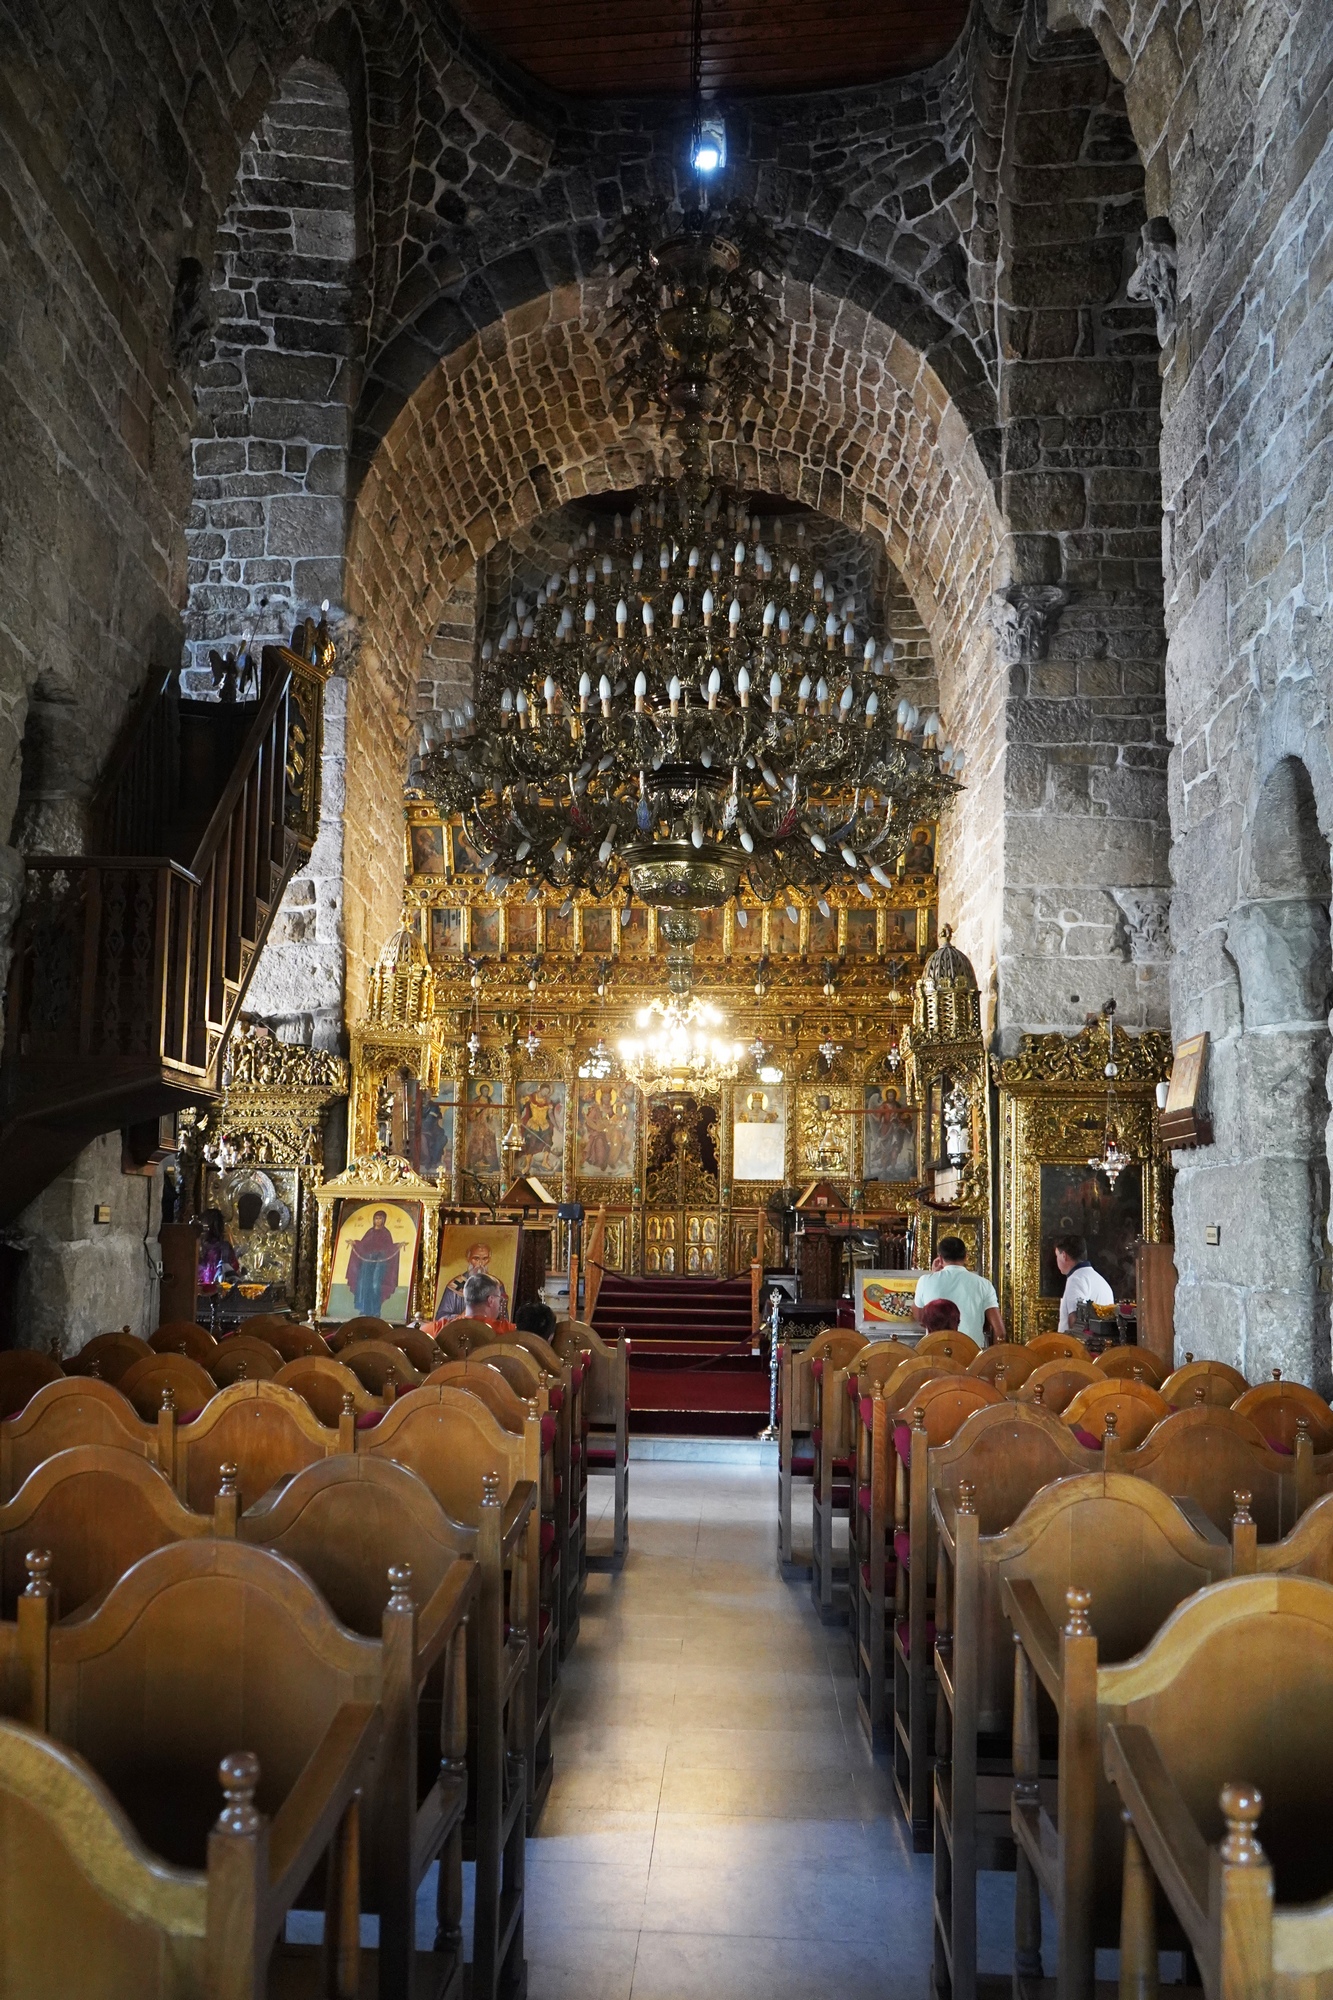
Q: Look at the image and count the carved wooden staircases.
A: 1